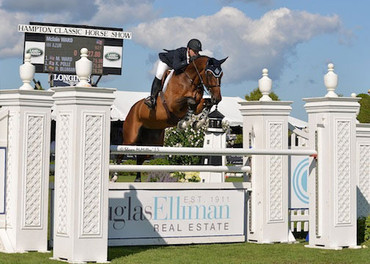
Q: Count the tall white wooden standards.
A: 4